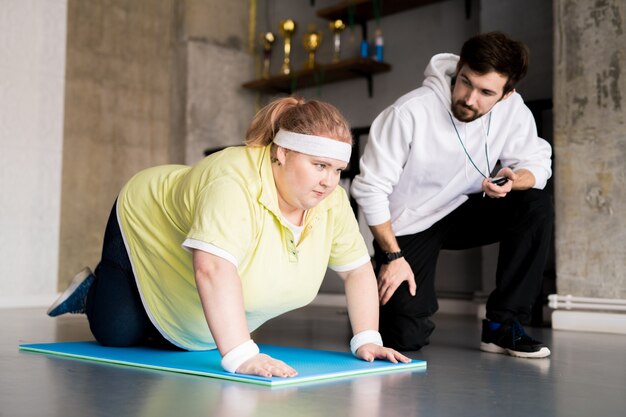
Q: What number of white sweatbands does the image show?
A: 3